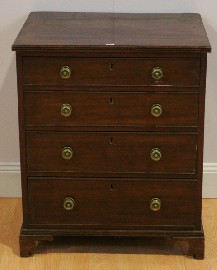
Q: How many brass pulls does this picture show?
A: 8